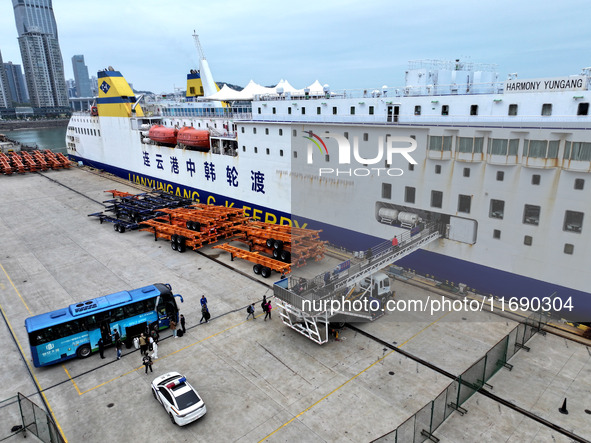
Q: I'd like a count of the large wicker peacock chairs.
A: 0